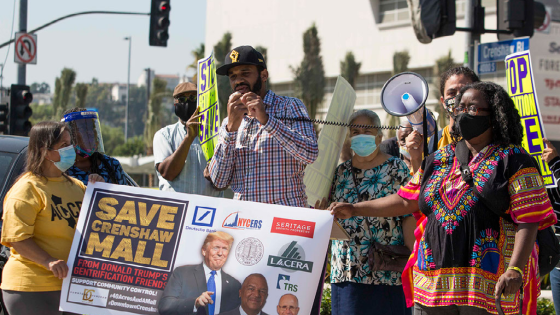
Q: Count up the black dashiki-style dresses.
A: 1